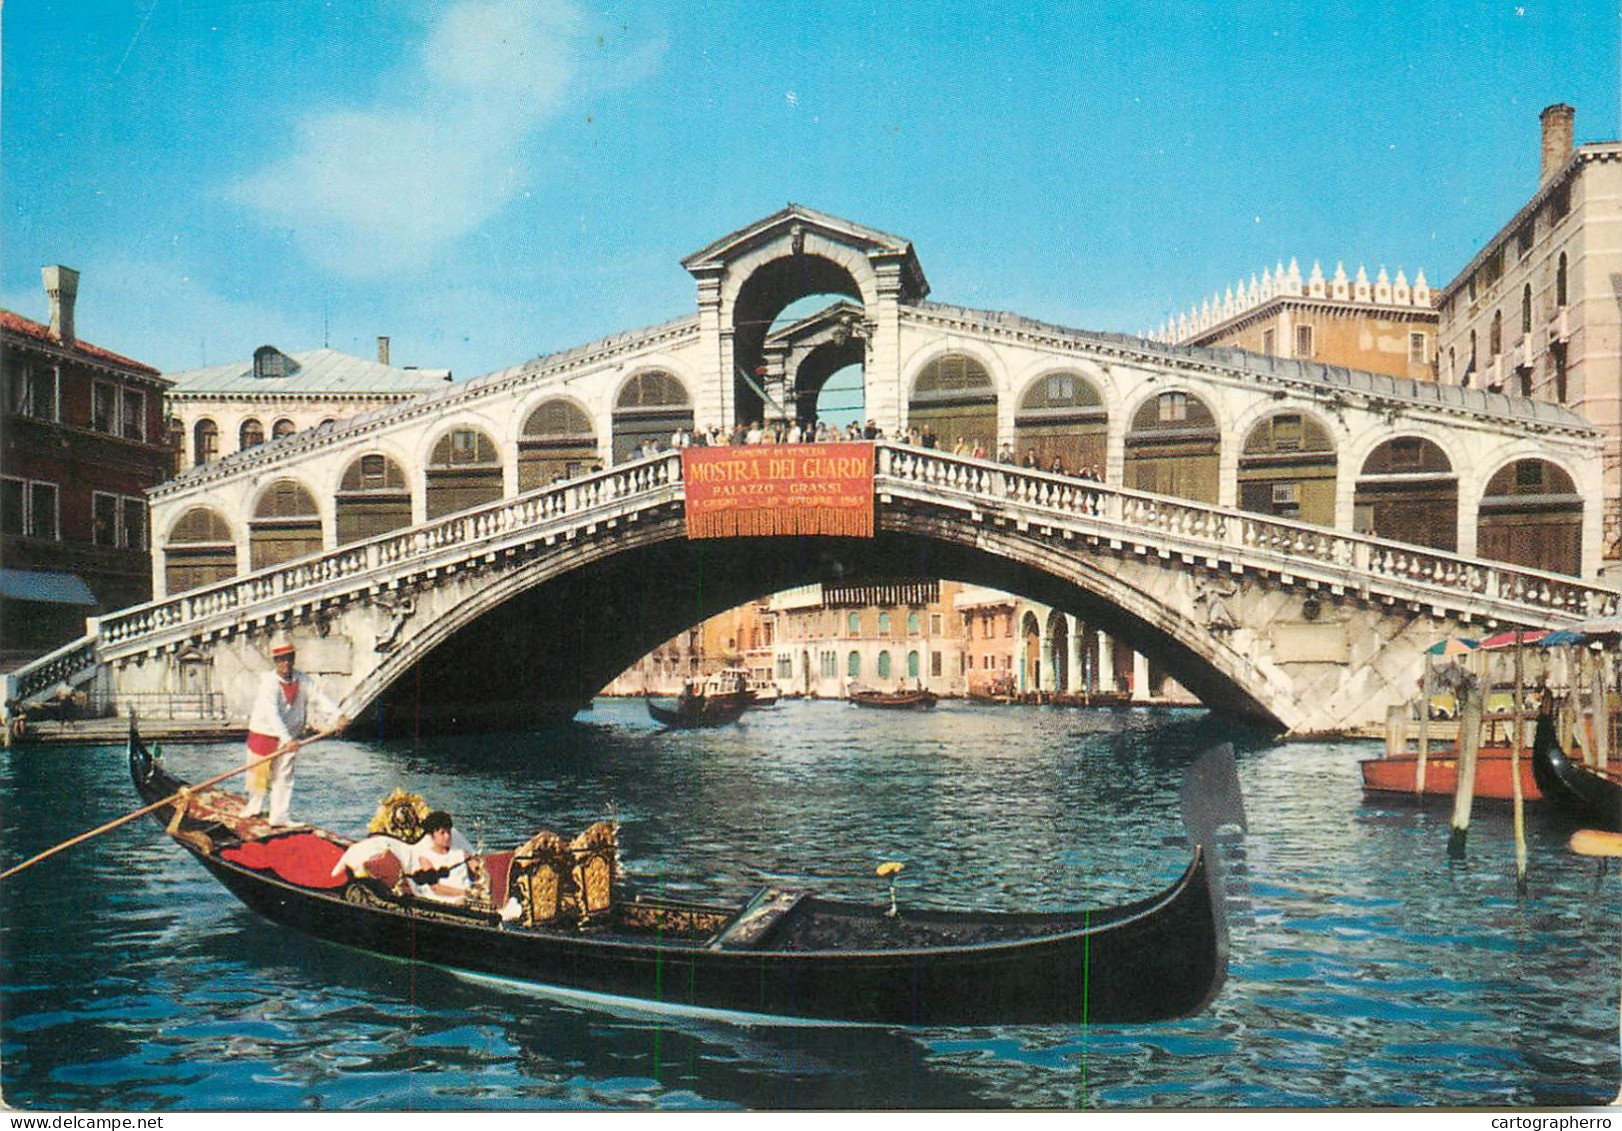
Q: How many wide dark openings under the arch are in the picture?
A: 1